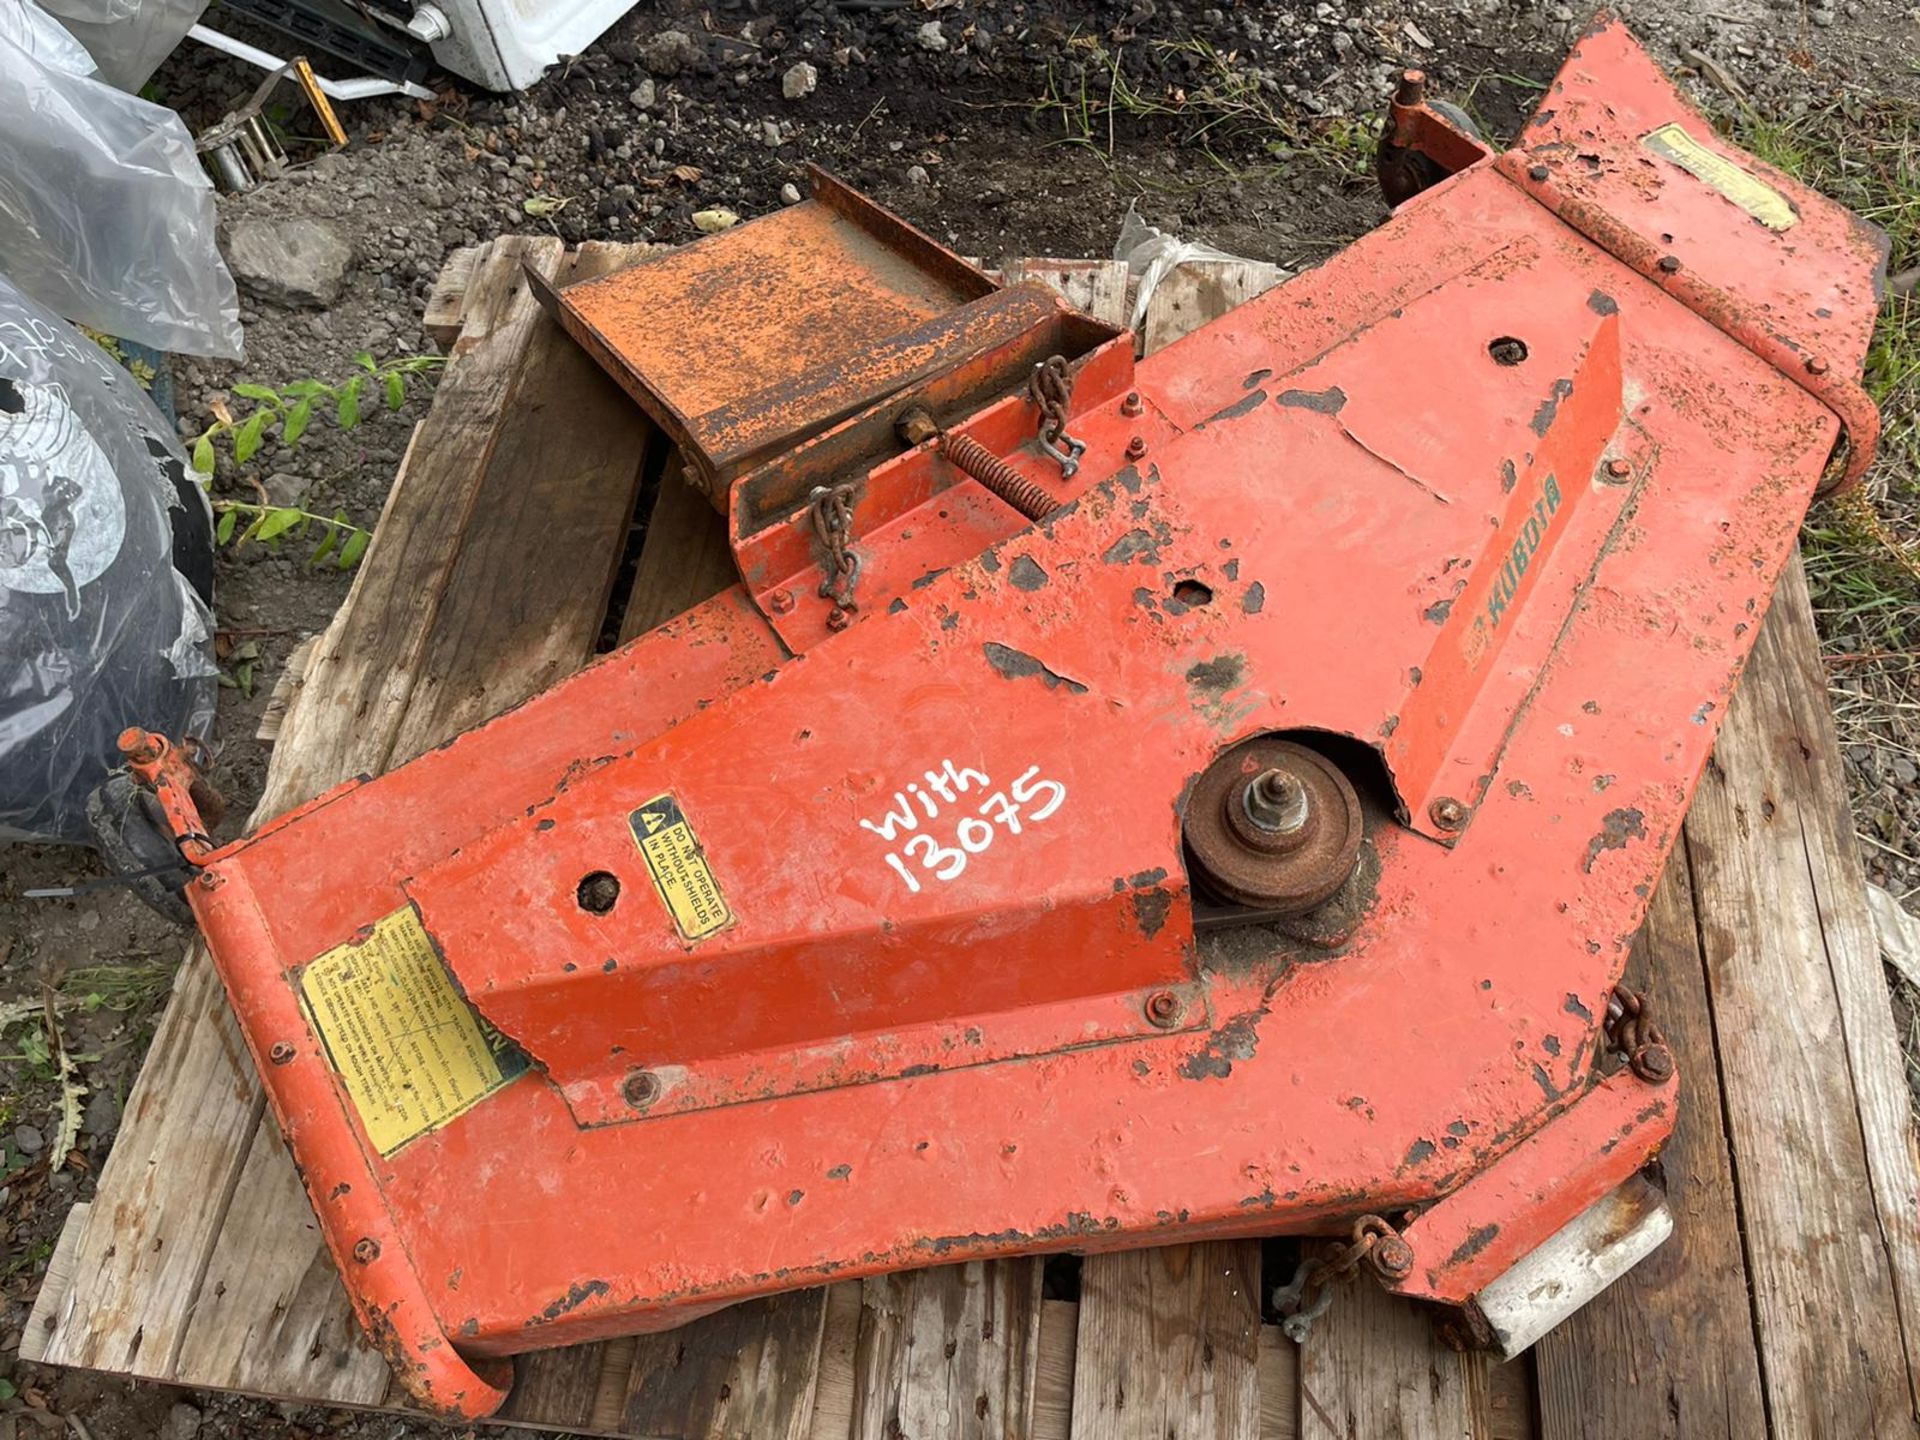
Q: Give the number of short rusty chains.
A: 4